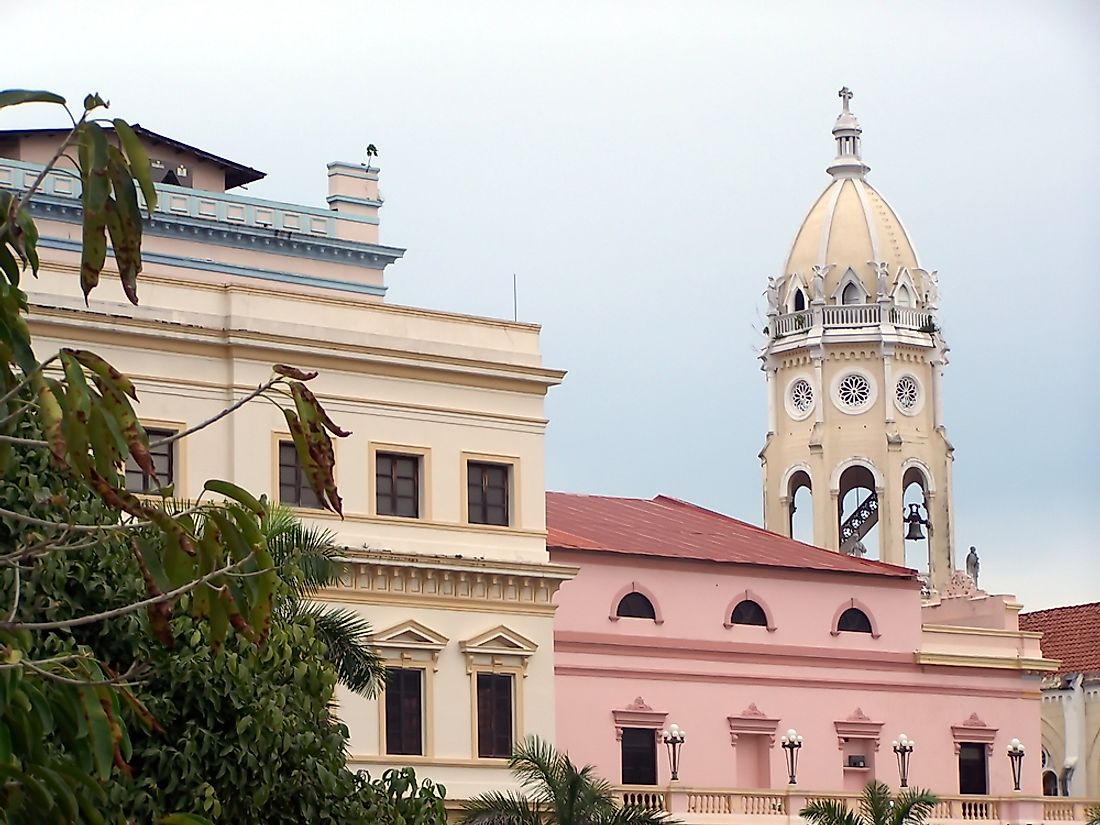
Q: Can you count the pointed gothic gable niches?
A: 3